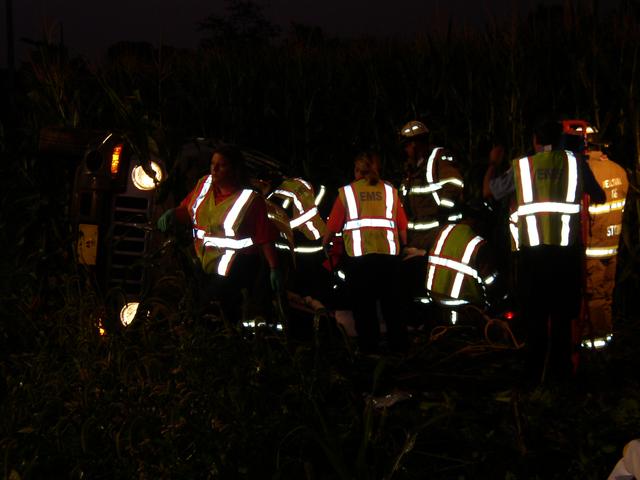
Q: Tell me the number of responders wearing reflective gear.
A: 7